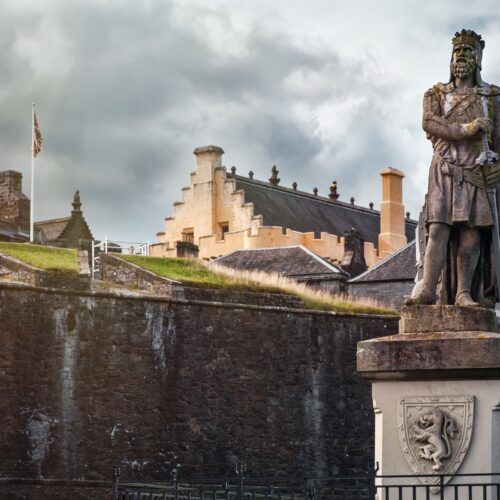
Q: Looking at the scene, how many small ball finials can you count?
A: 7